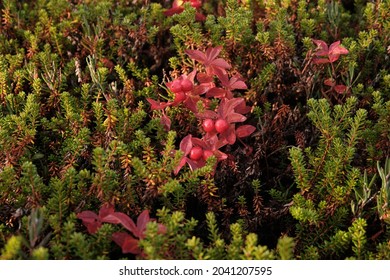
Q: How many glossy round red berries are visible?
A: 7